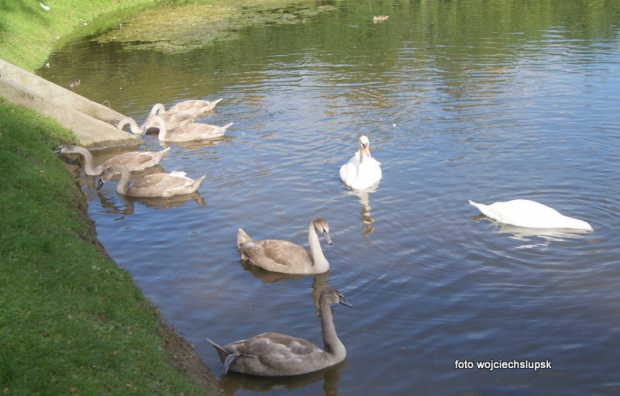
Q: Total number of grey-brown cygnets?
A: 7